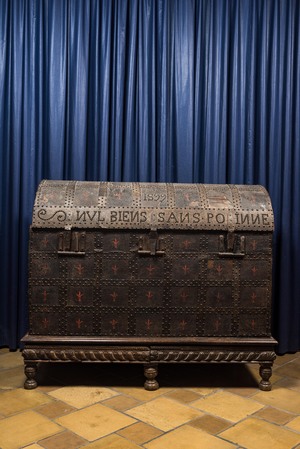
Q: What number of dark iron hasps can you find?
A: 3